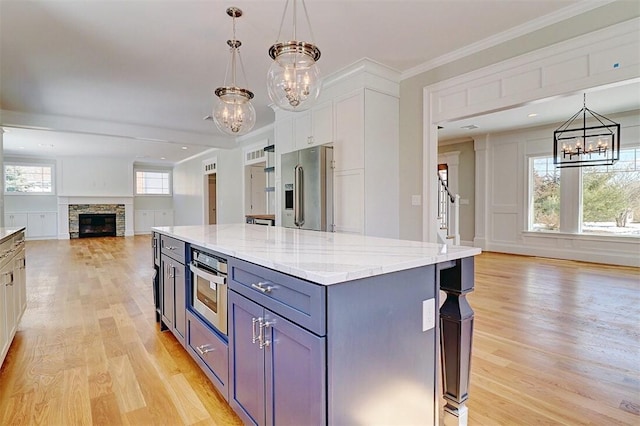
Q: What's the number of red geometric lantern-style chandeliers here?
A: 0